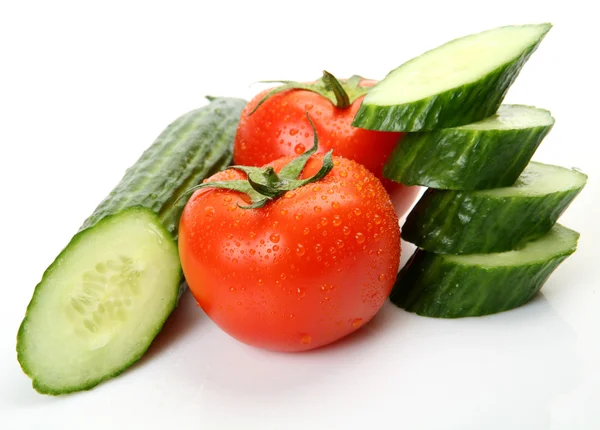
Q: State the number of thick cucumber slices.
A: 4